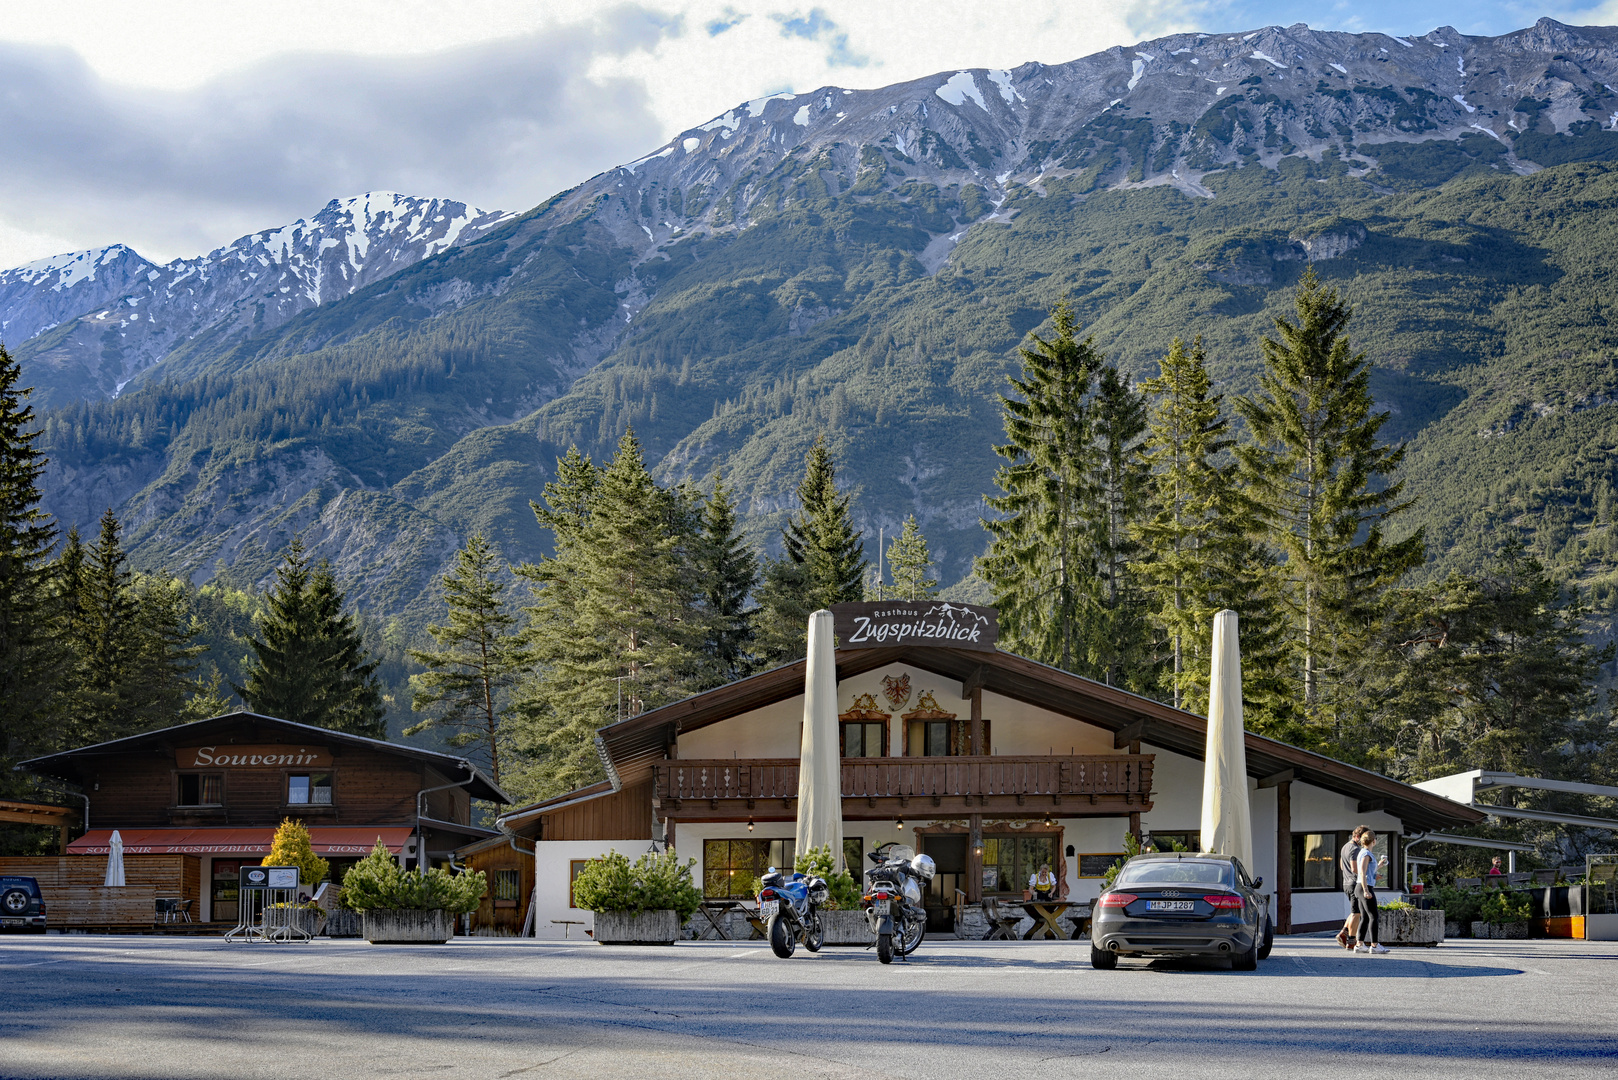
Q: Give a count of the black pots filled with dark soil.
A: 0